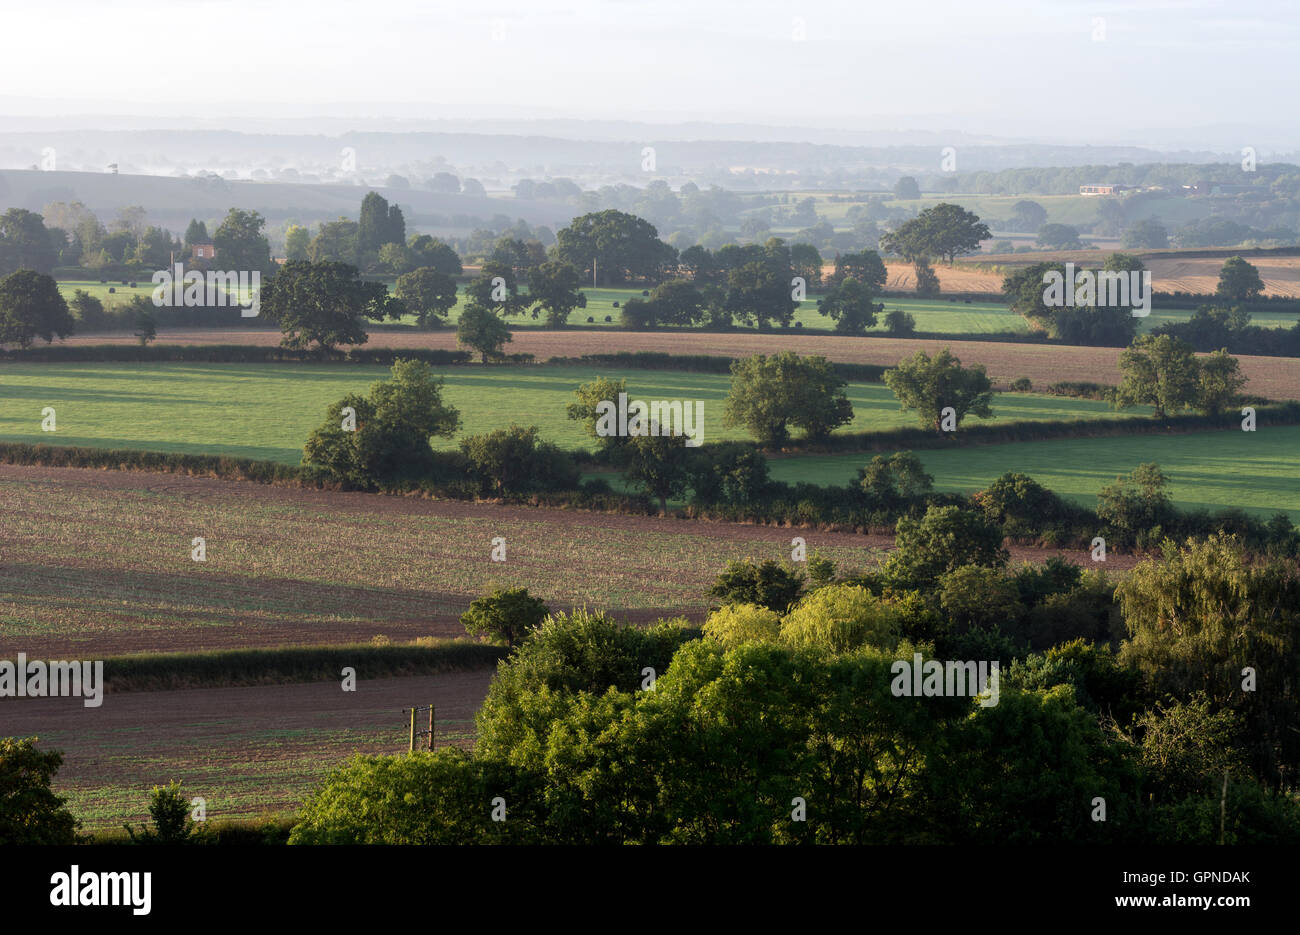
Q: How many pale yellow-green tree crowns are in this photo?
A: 2